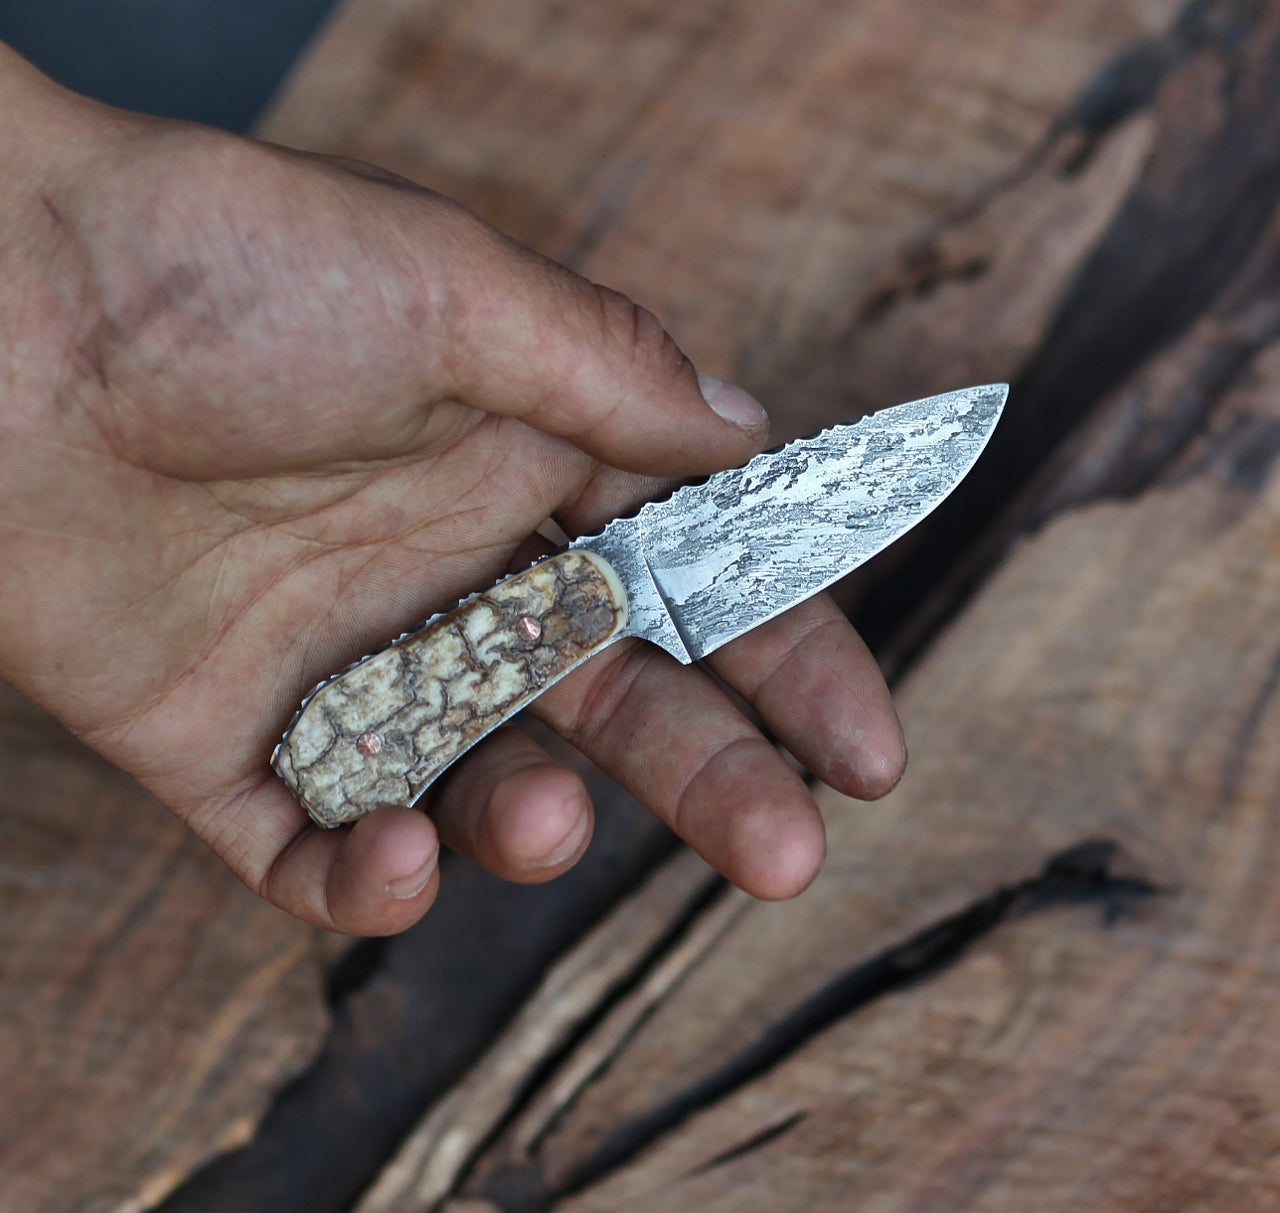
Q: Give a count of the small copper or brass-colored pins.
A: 2